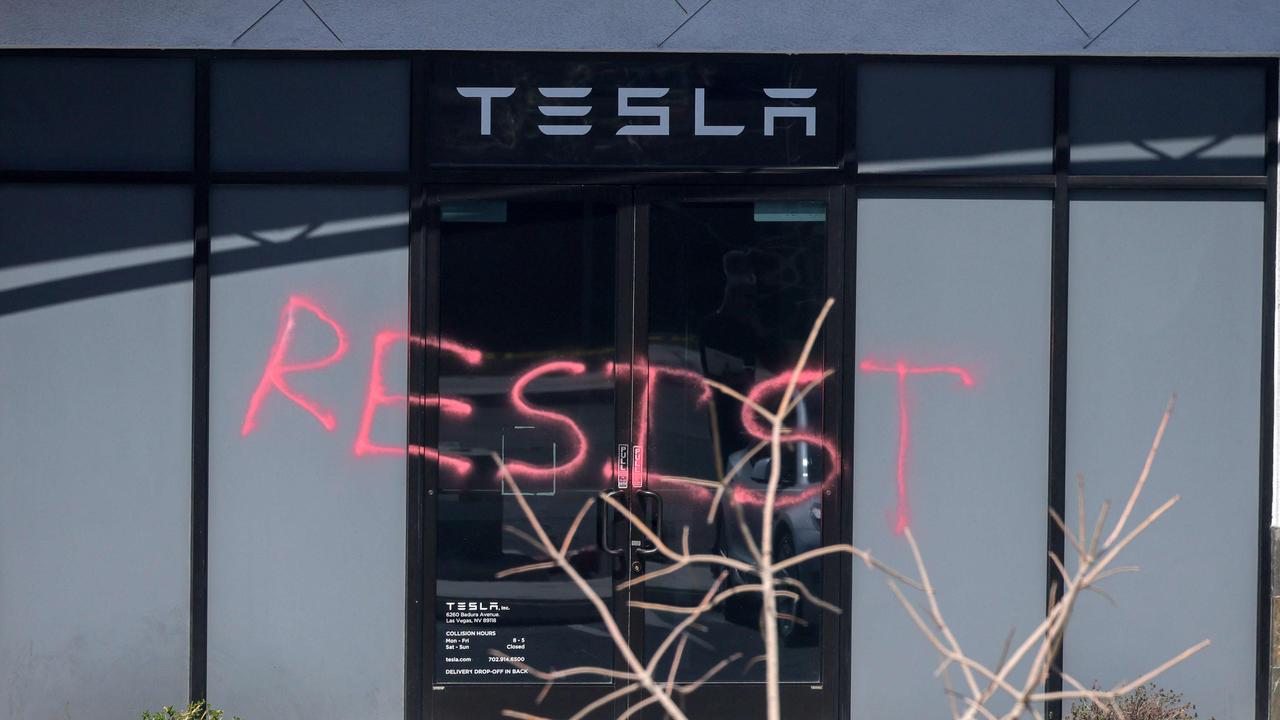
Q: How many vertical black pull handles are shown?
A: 2